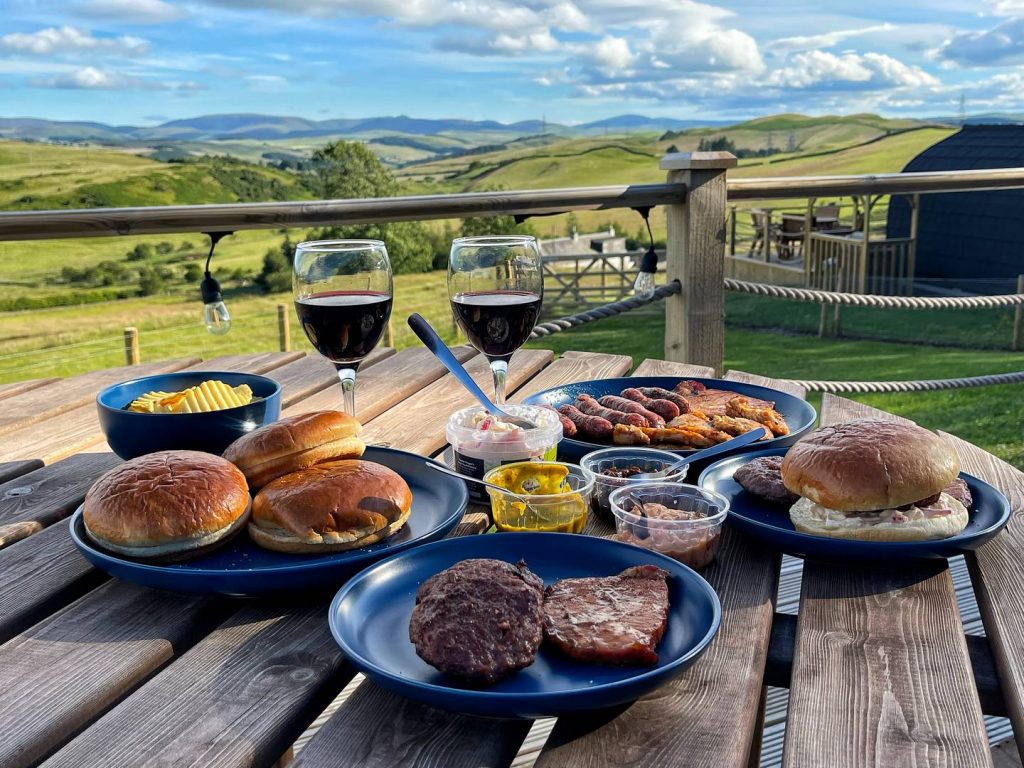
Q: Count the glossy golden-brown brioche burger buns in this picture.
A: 4